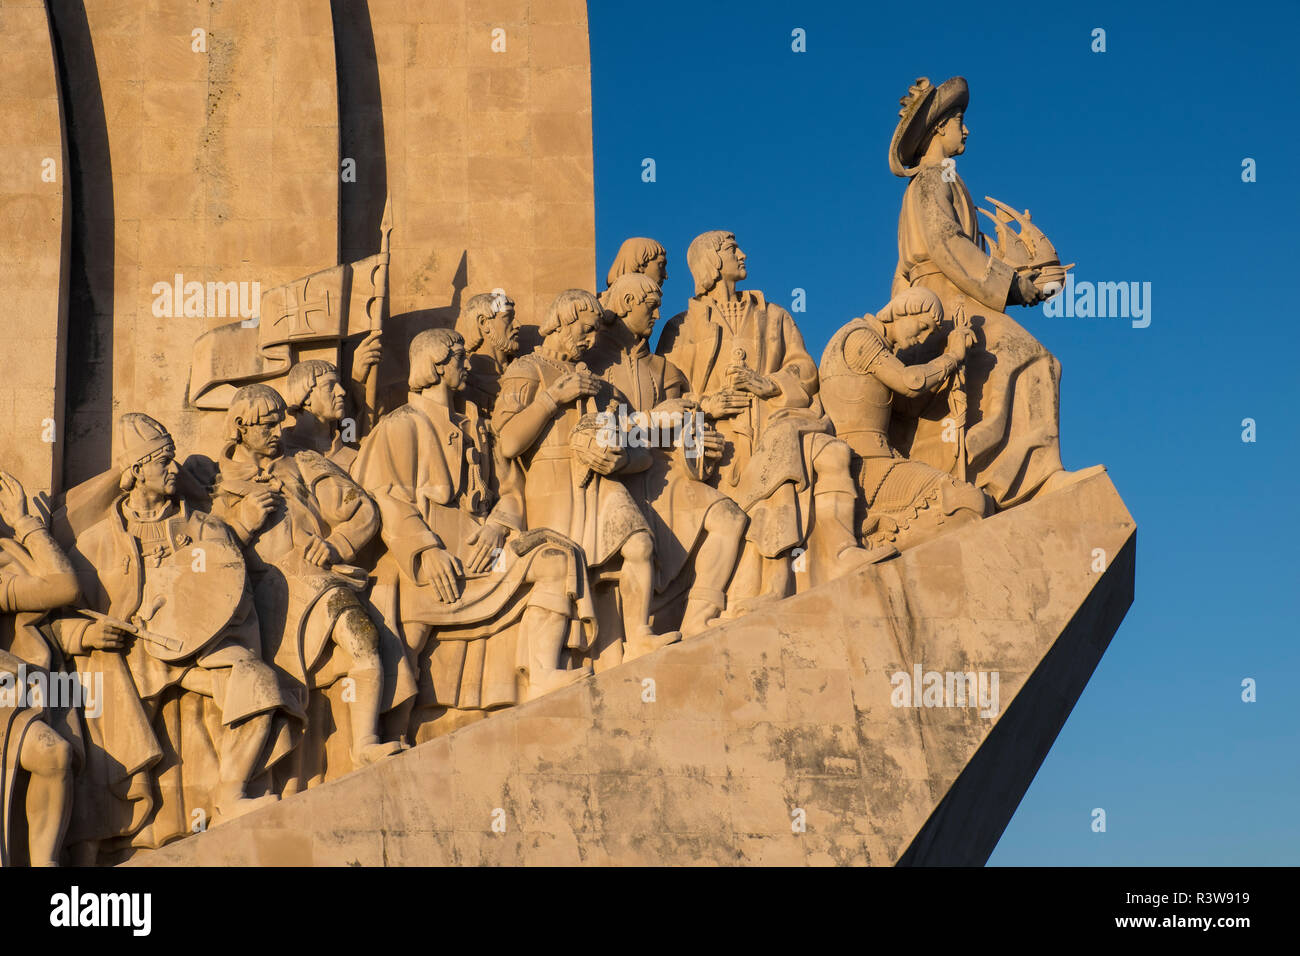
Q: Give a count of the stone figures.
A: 12